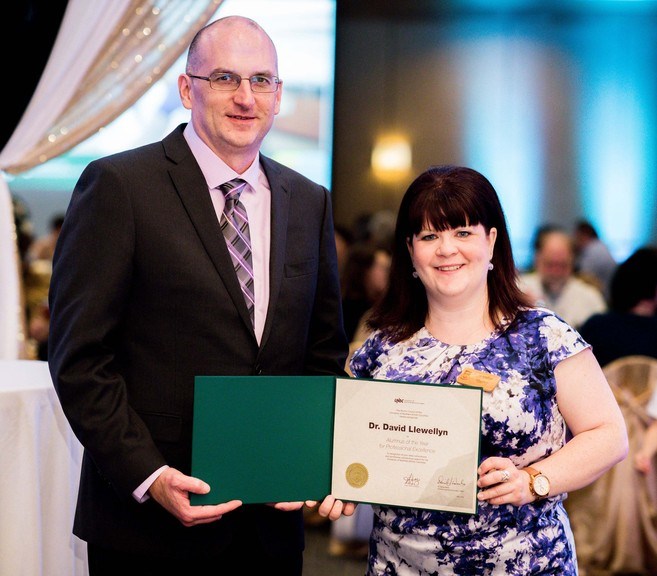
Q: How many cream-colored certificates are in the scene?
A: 1